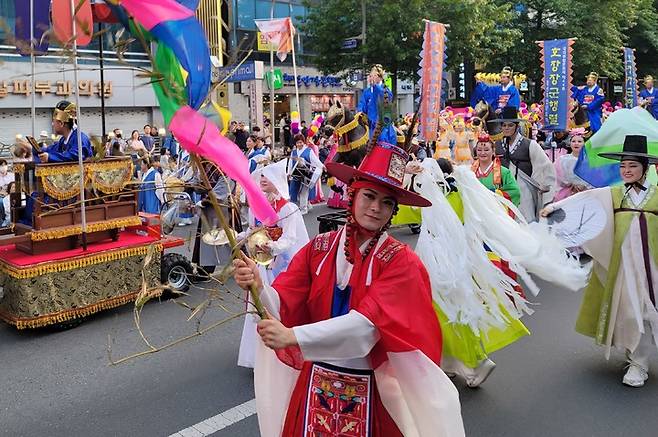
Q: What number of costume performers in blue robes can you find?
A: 5